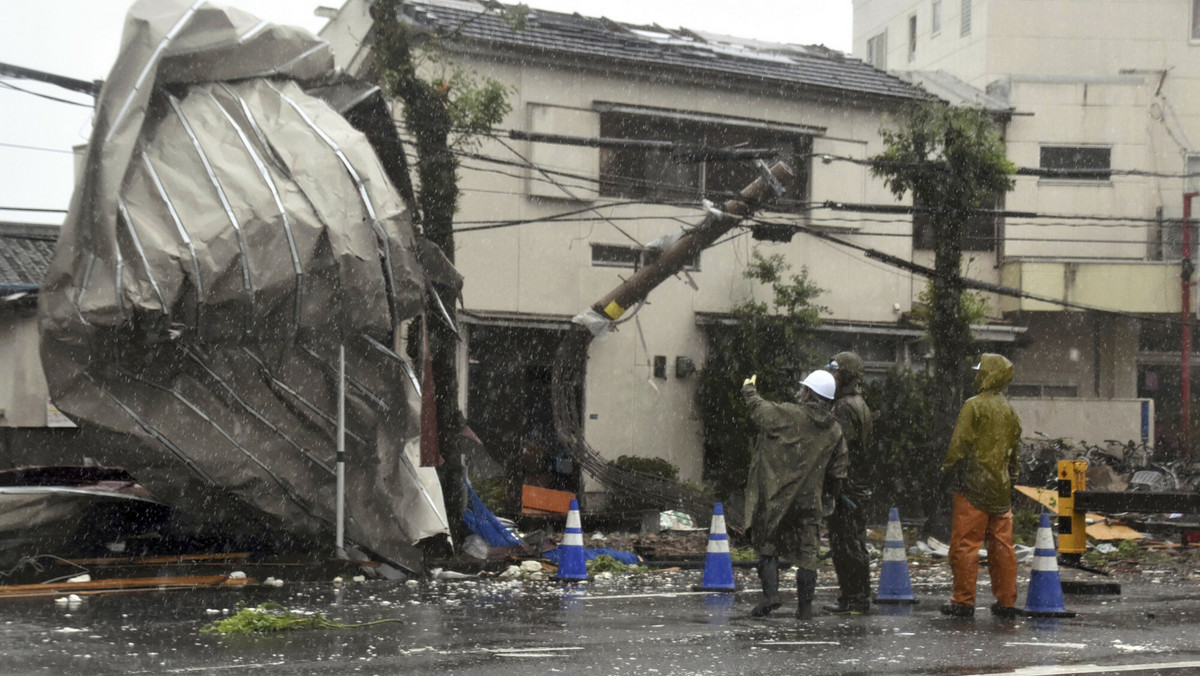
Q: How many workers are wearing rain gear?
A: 3